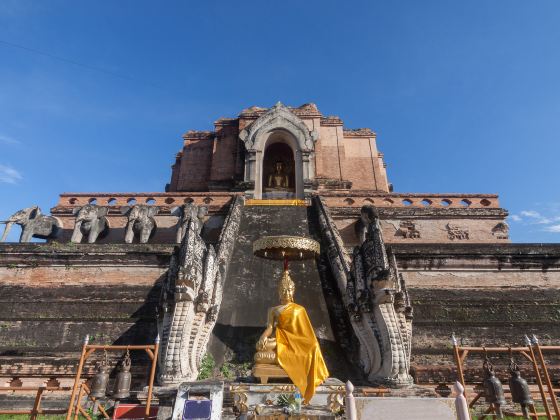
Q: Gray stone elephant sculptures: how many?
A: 4